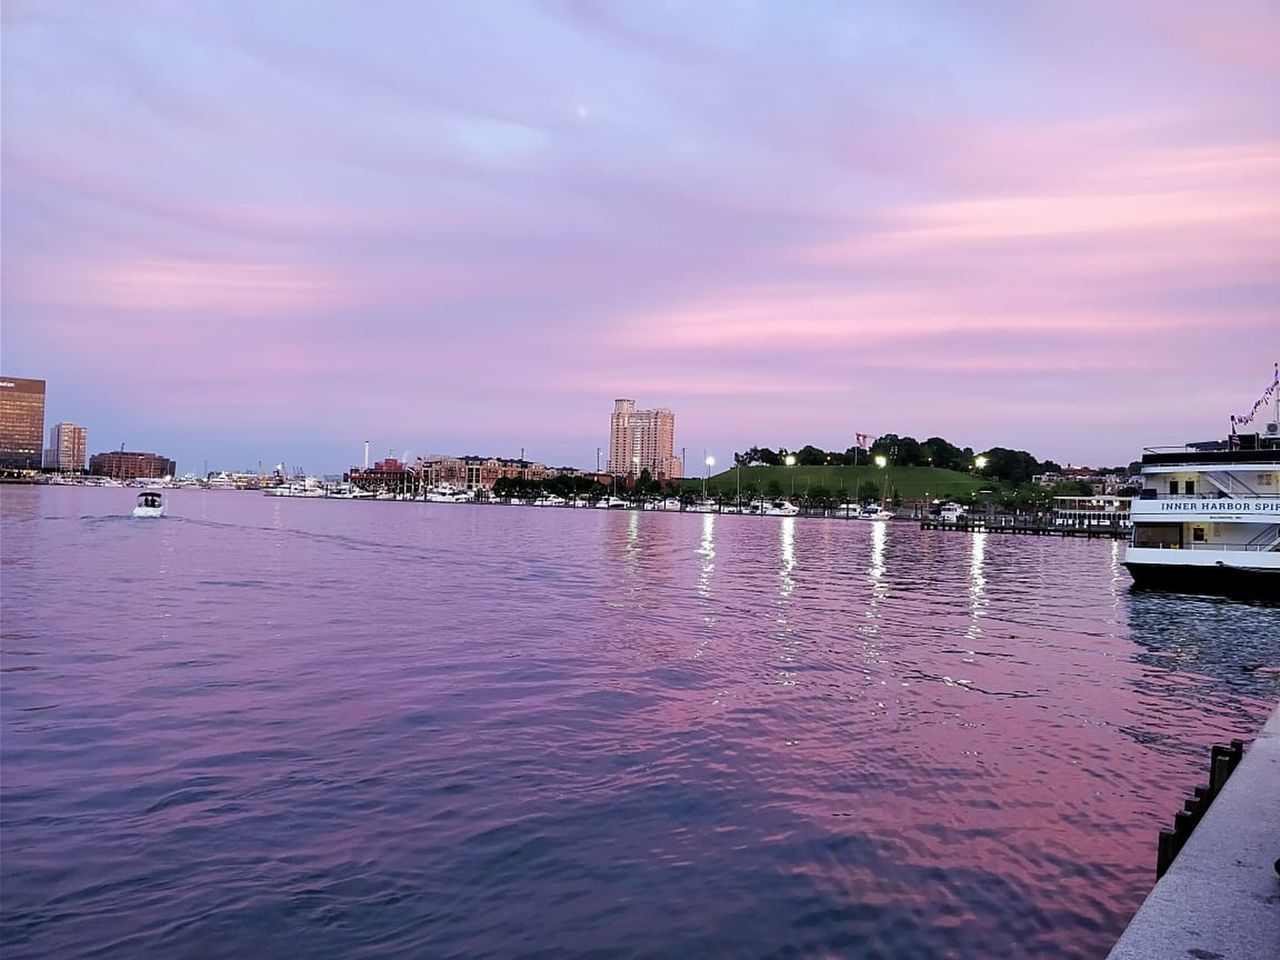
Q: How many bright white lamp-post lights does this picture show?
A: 4